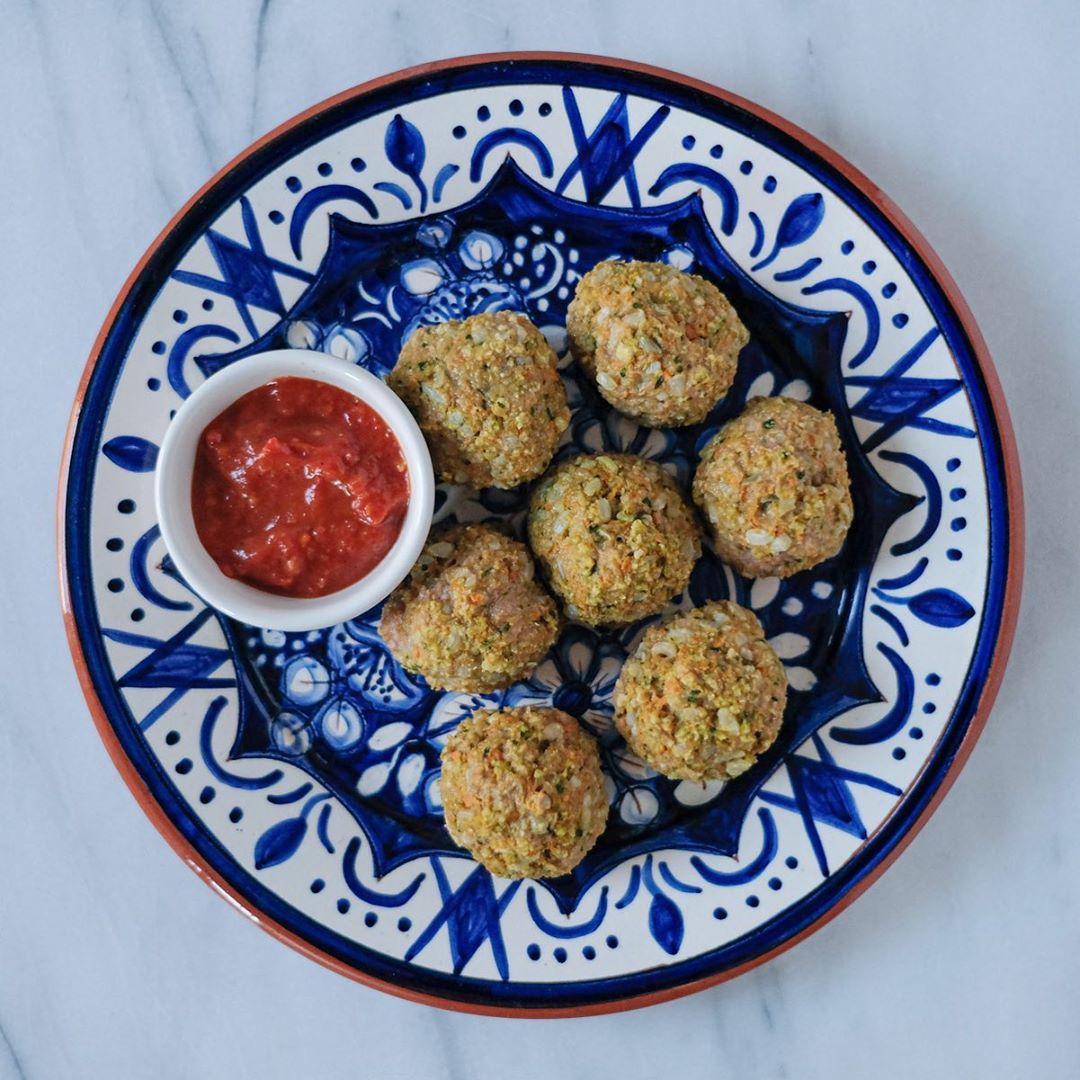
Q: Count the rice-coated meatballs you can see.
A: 7